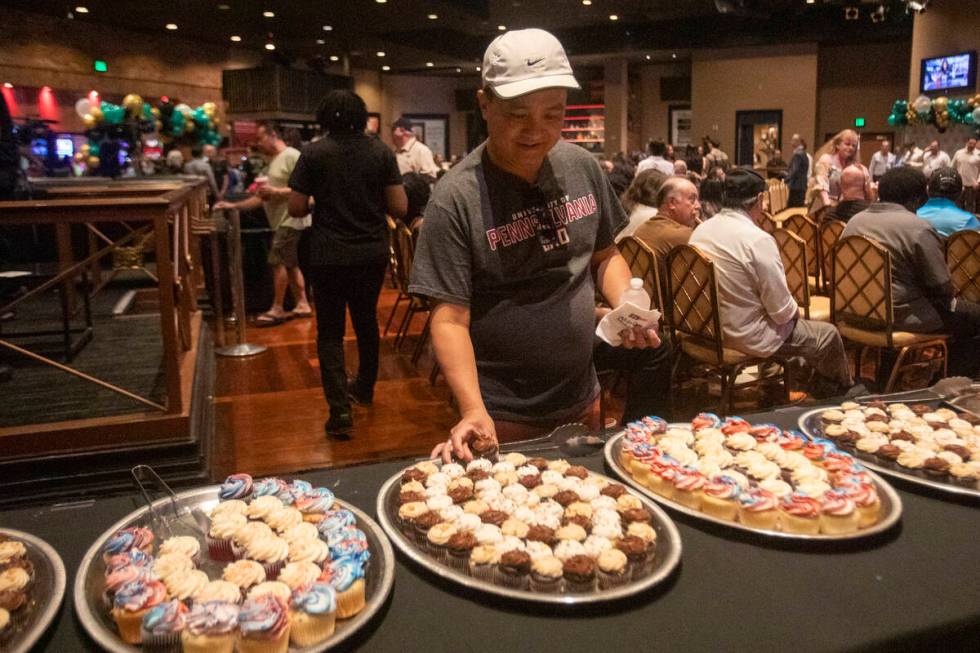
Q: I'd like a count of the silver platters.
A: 5